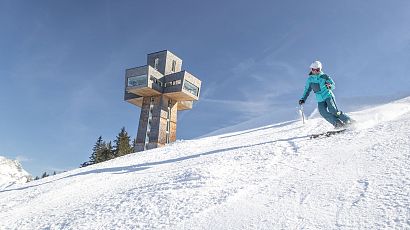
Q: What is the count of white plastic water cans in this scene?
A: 0